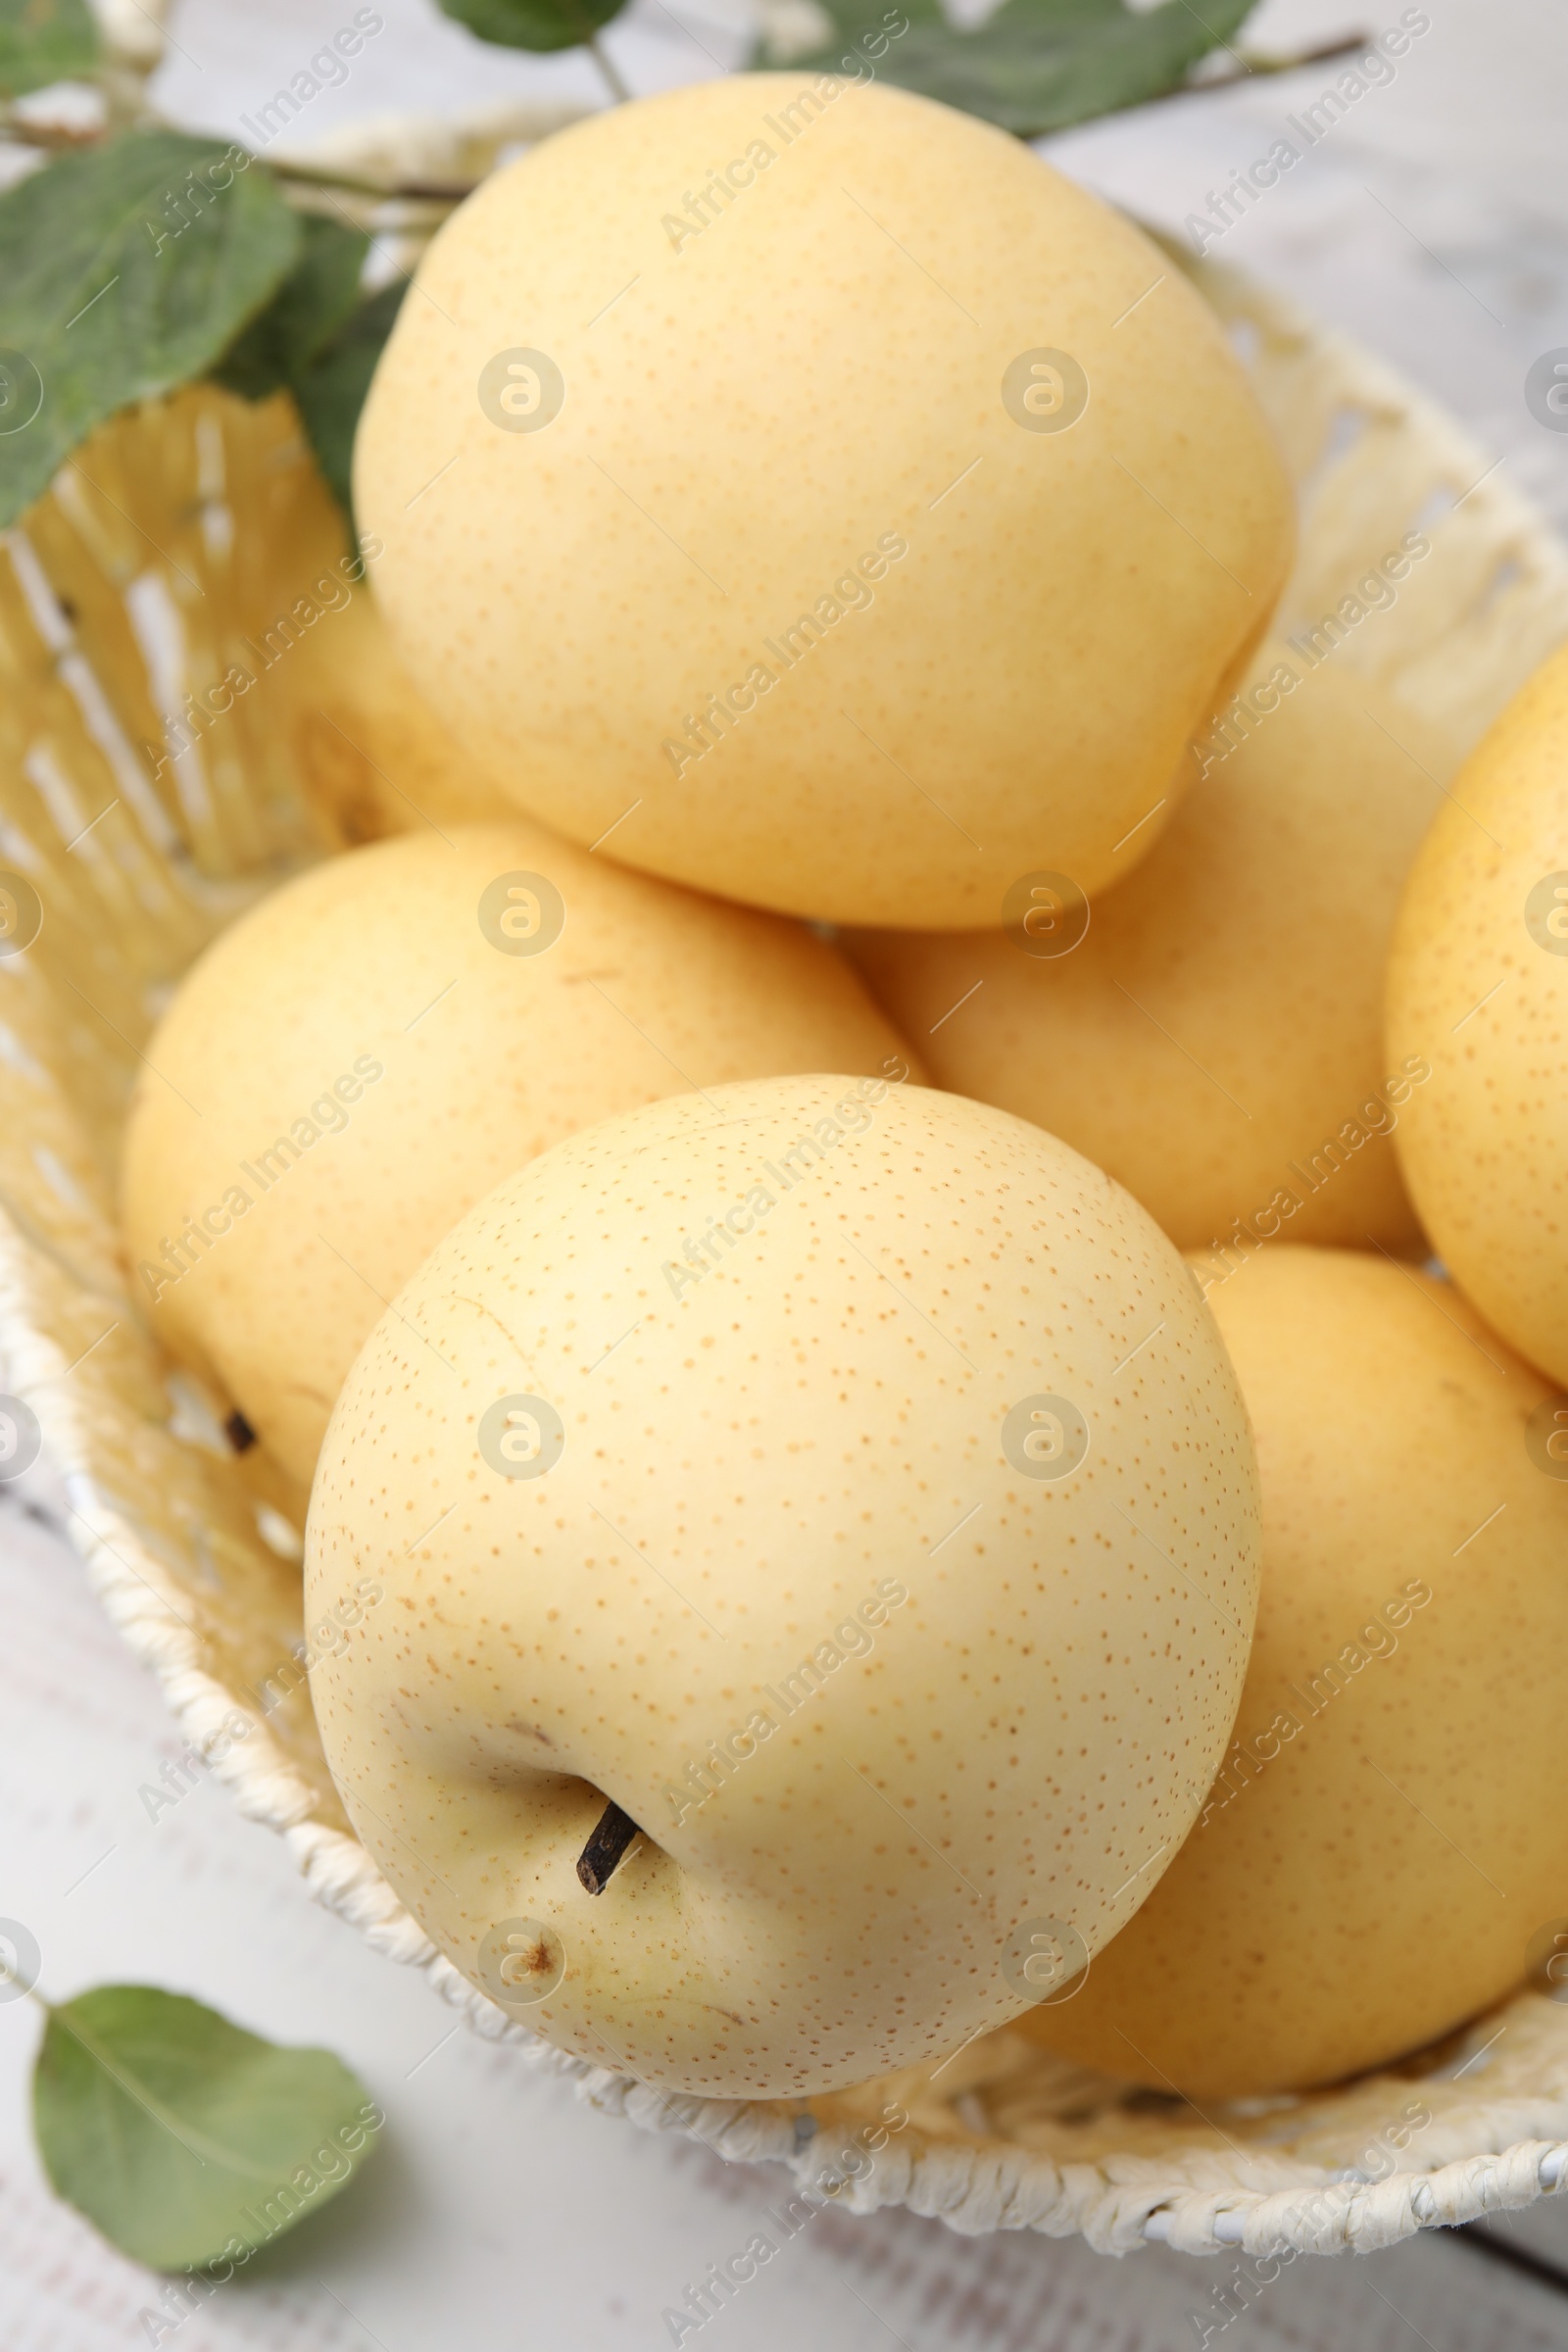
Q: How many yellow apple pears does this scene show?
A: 7